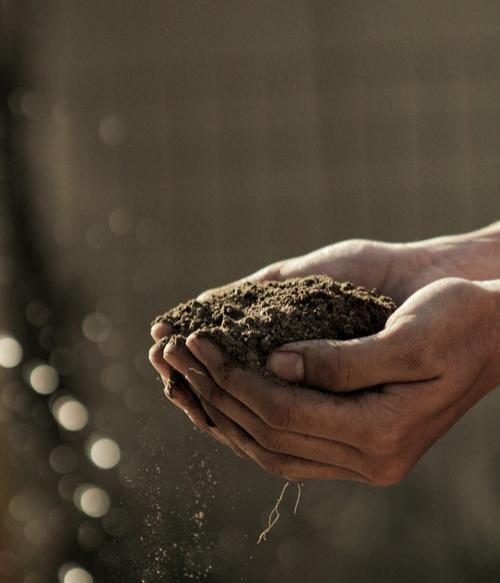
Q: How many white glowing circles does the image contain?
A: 6